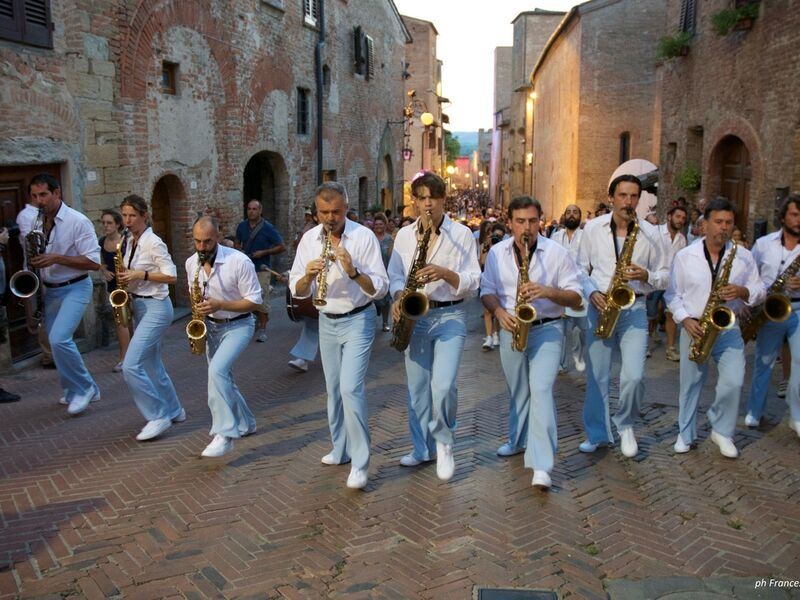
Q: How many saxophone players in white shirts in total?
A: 9